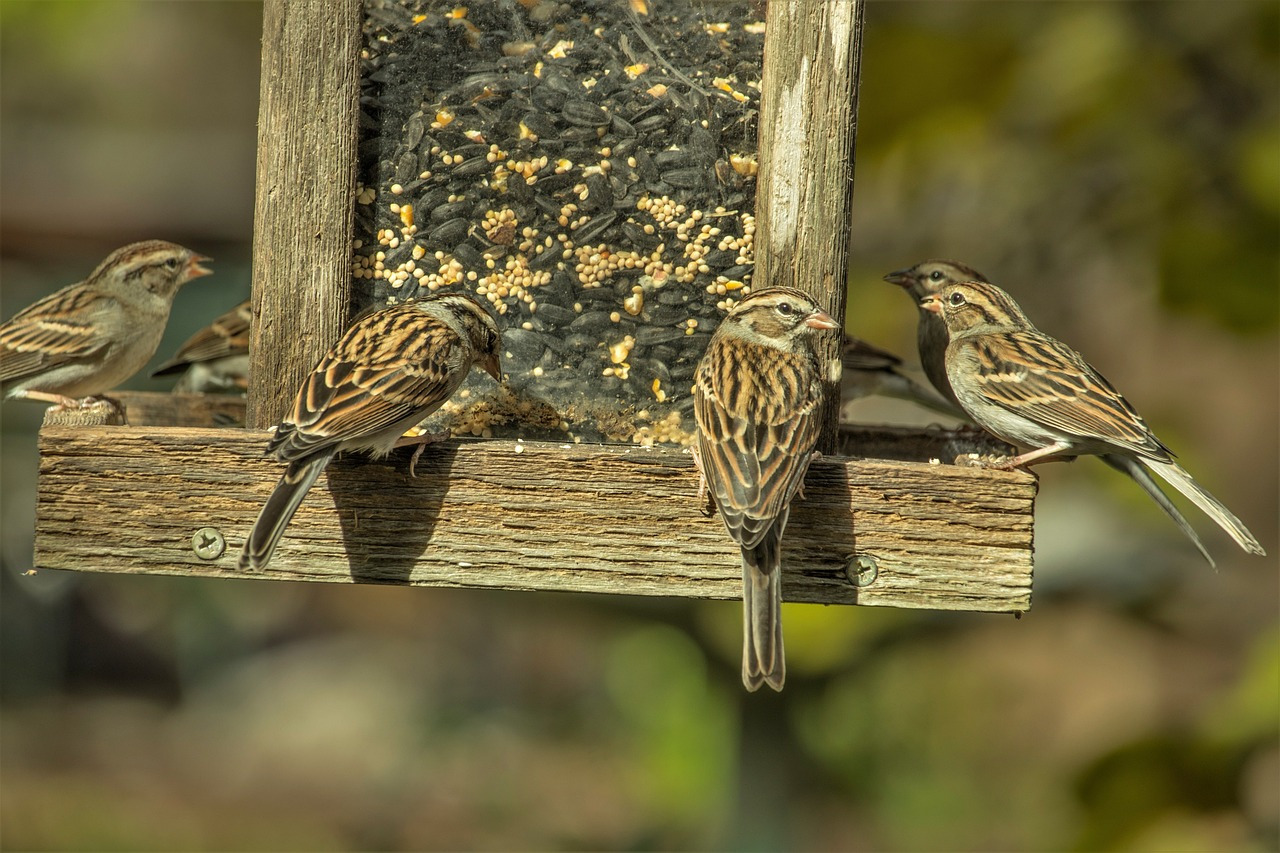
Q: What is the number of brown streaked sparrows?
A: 7